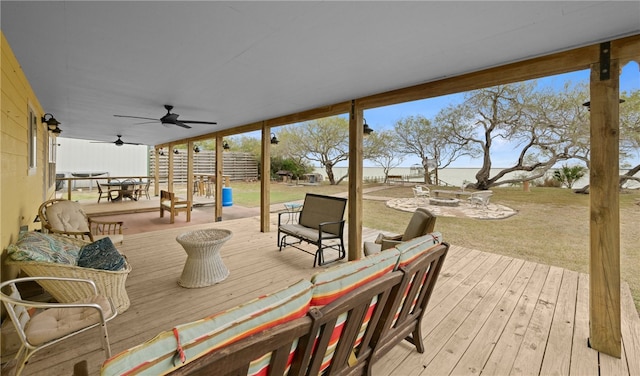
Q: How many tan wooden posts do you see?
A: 7